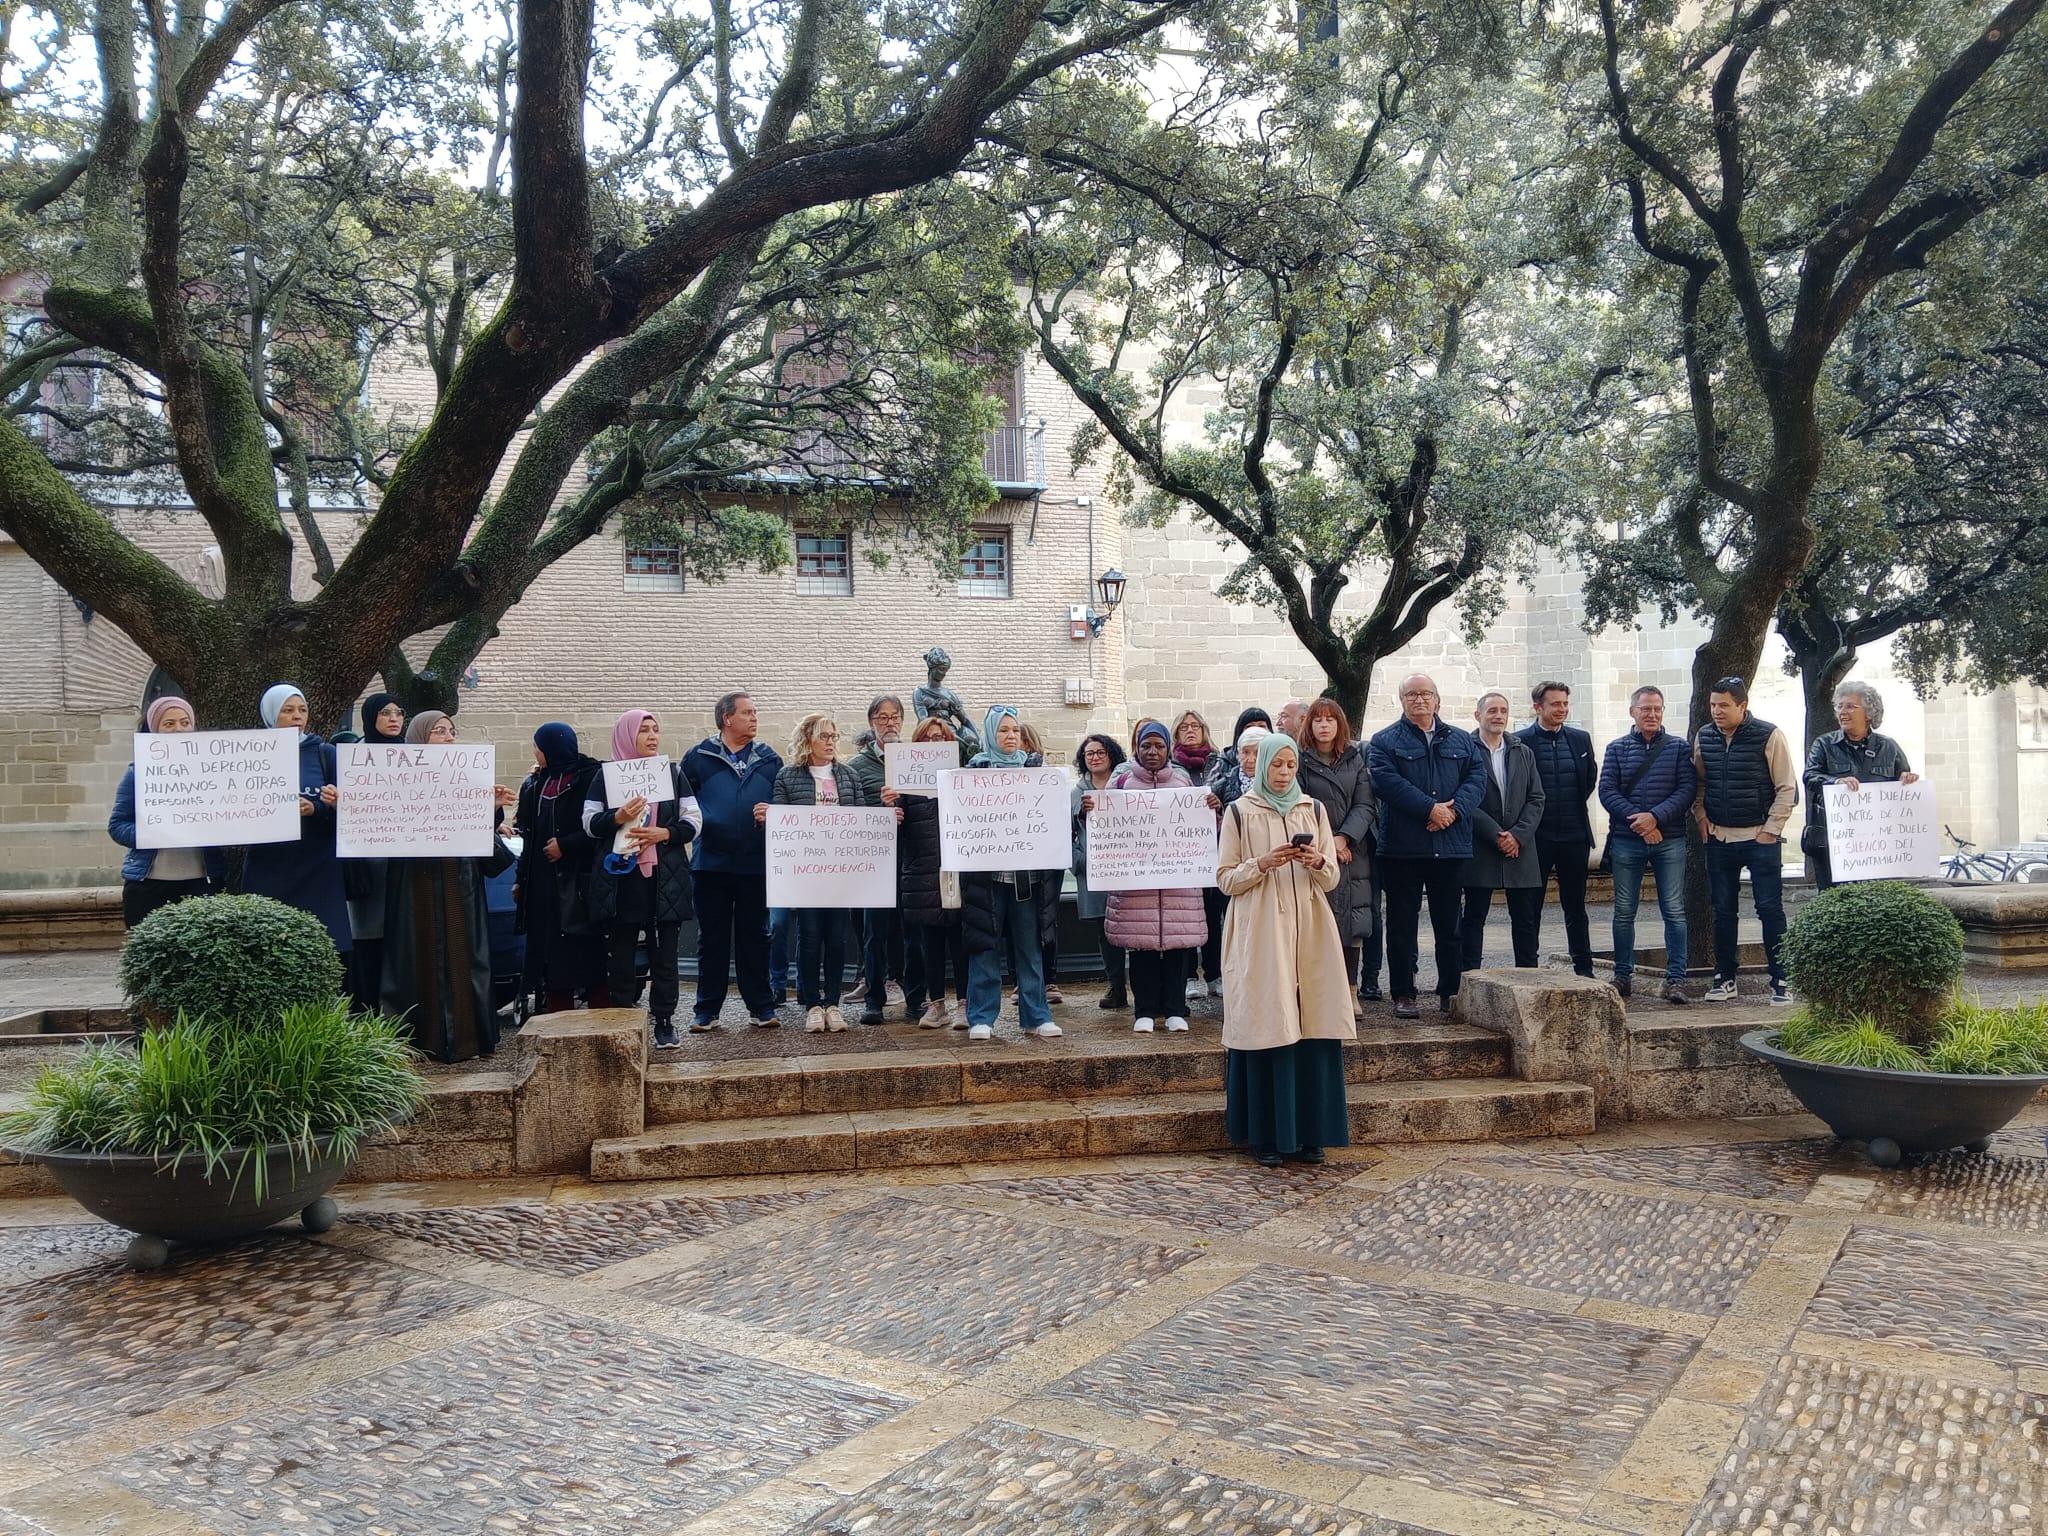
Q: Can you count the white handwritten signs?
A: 8